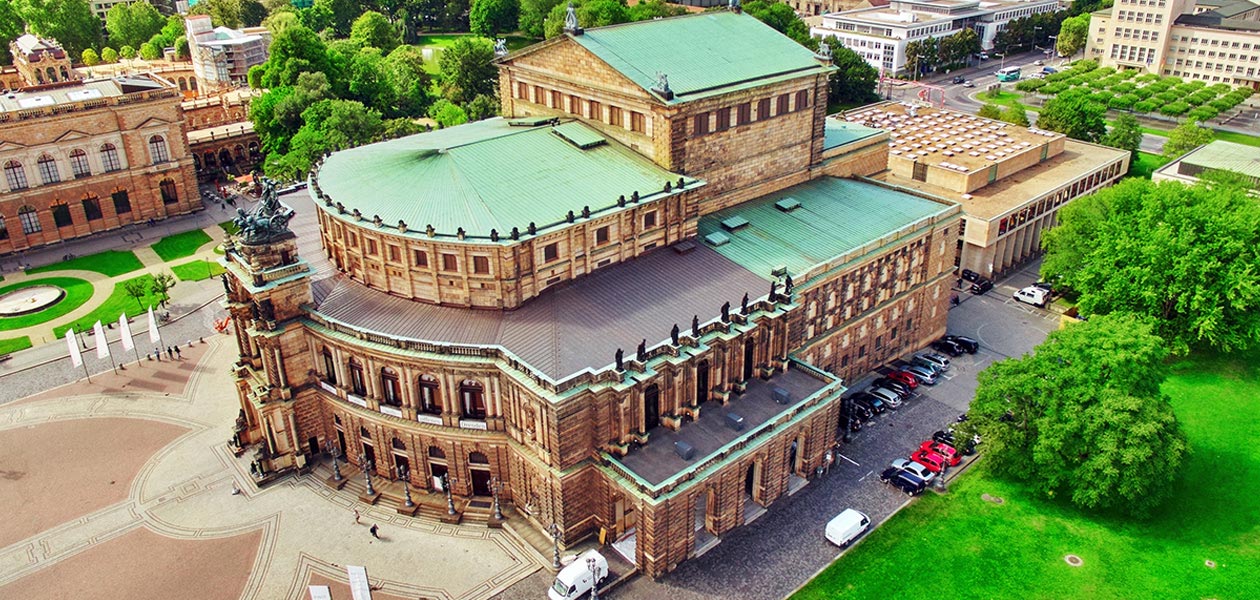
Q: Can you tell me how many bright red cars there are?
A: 3